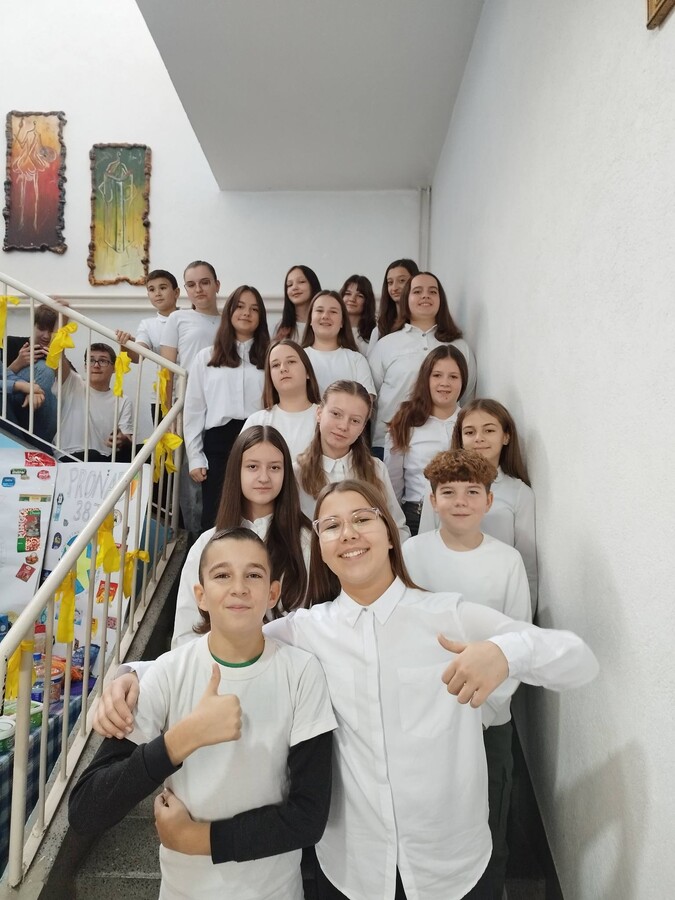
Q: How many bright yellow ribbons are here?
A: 9